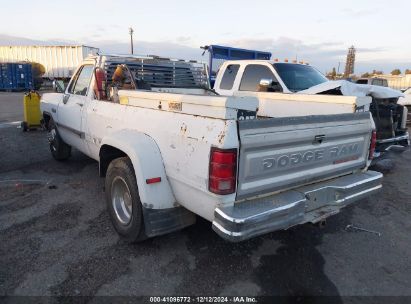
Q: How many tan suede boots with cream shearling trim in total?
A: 0